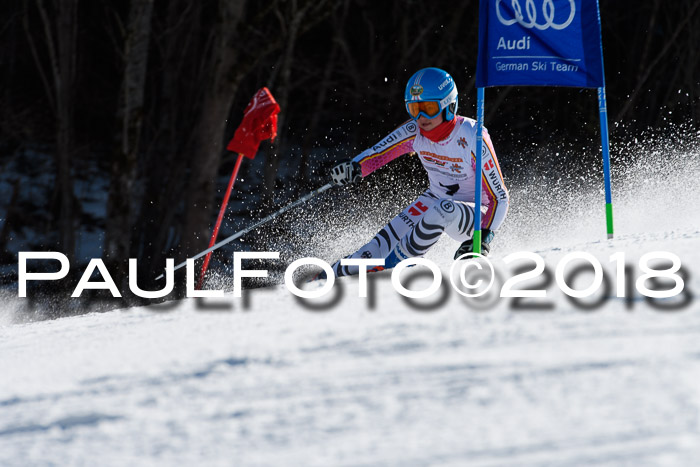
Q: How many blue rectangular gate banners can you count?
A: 1